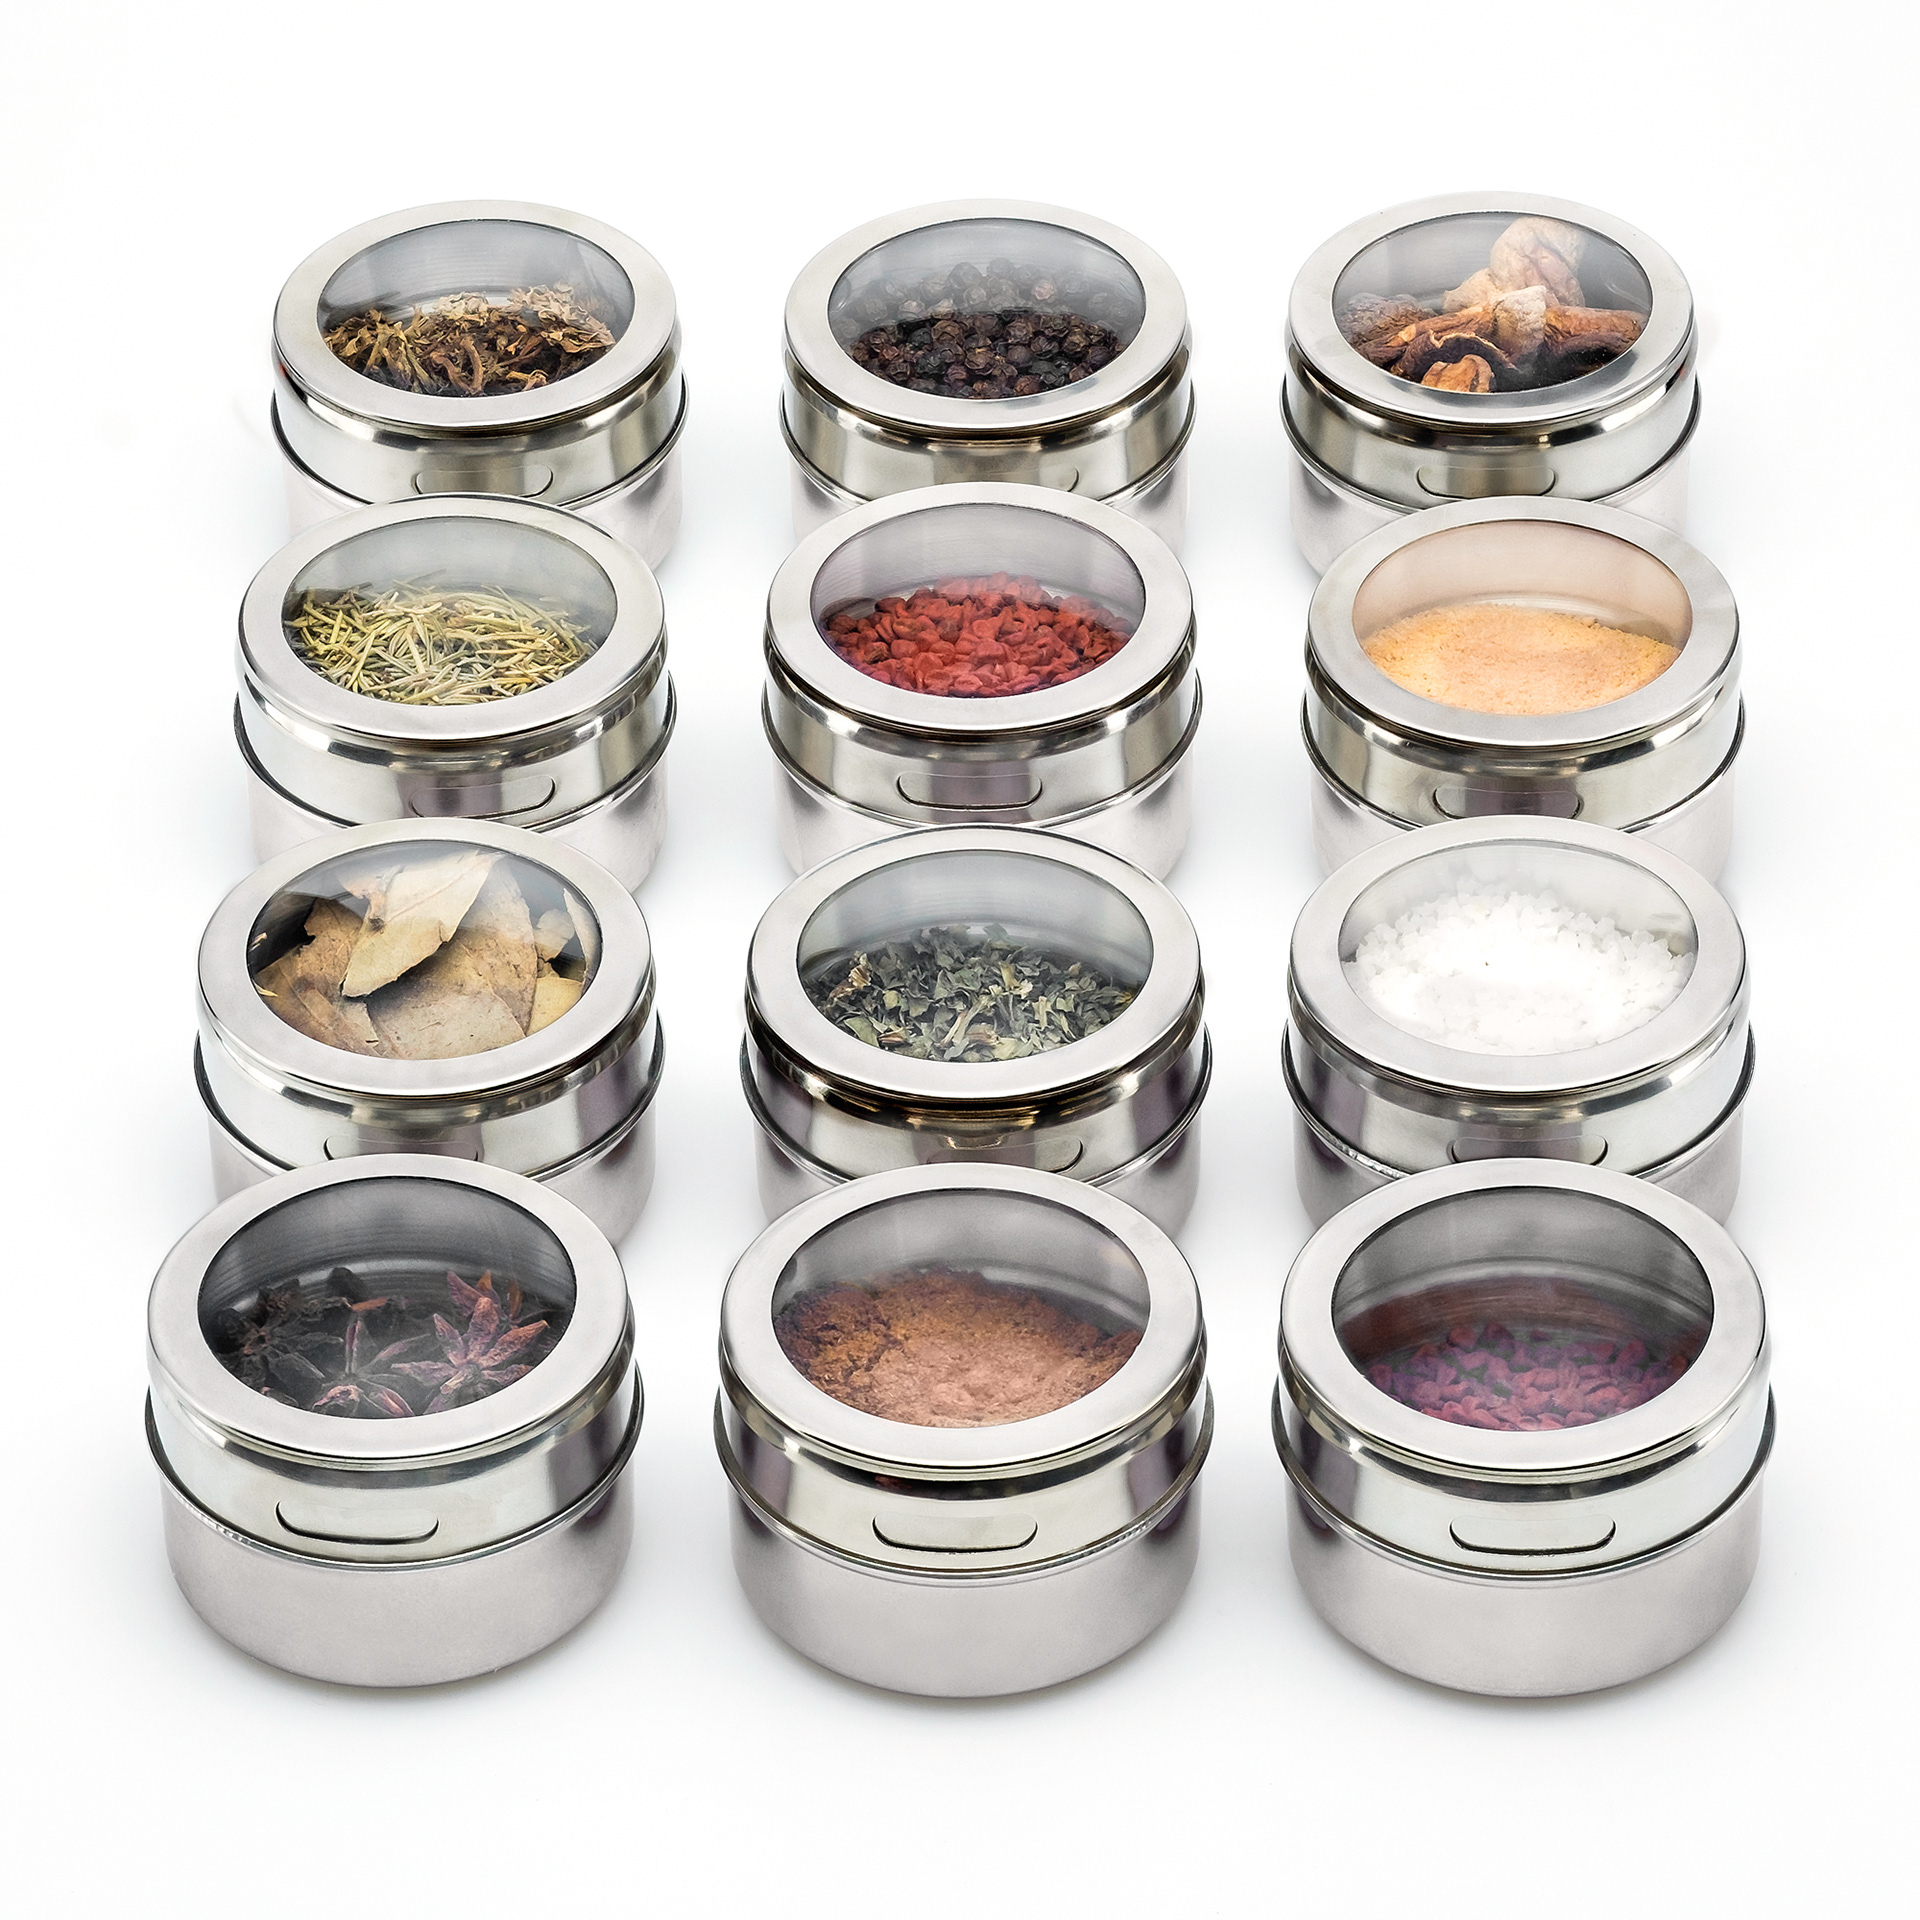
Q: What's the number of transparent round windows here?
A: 12